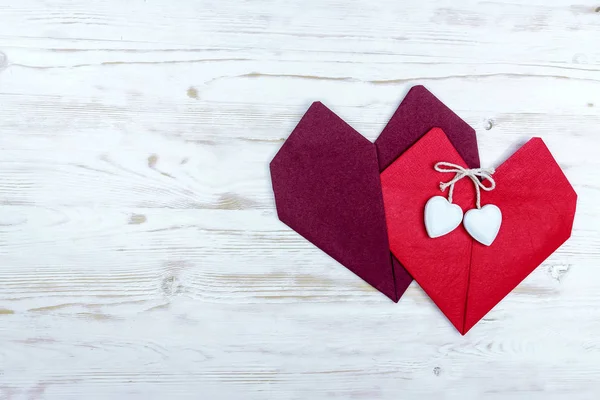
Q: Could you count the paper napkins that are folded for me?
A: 2